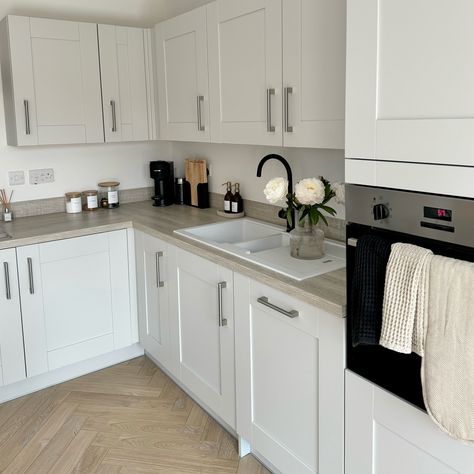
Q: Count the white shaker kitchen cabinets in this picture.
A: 12